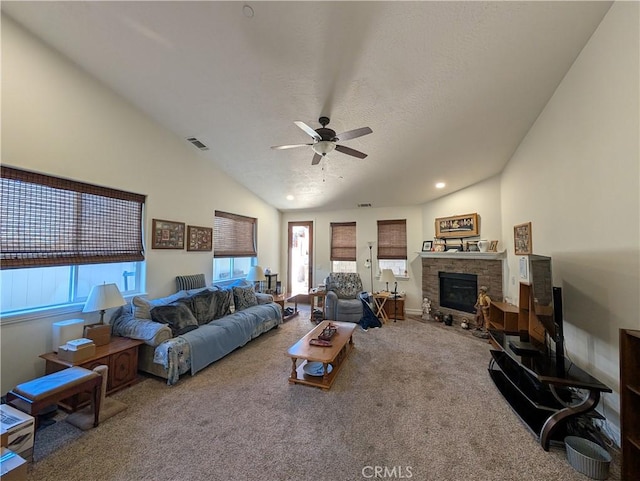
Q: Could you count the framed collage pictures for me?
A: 3